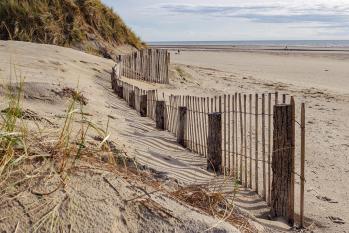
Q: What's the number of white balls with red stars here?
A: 0